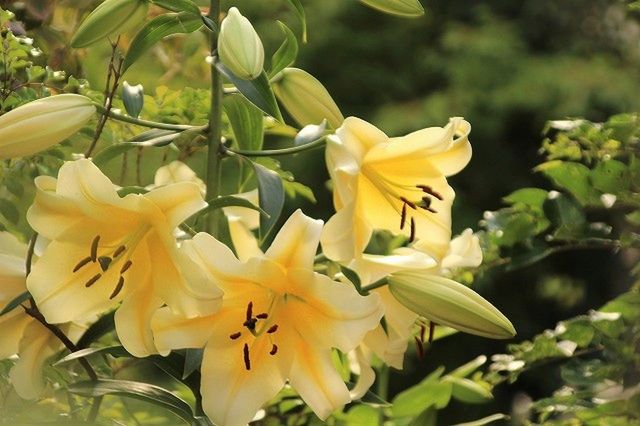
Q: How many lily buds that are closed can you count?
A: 6